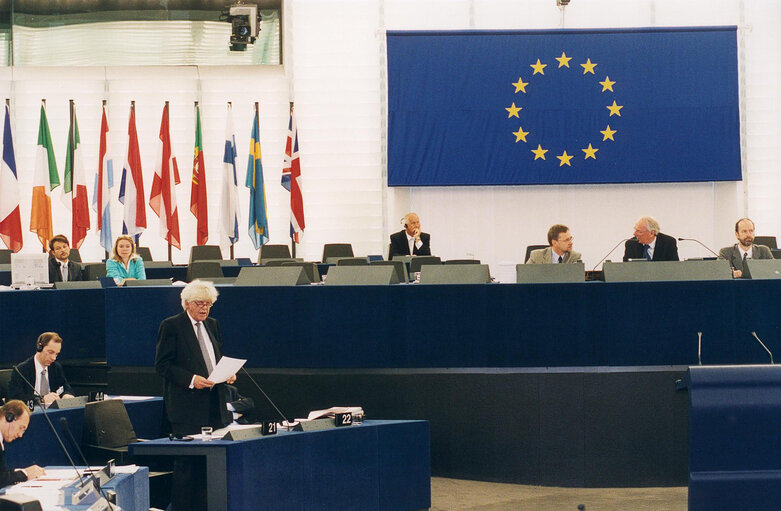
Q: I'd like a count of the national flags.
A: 10